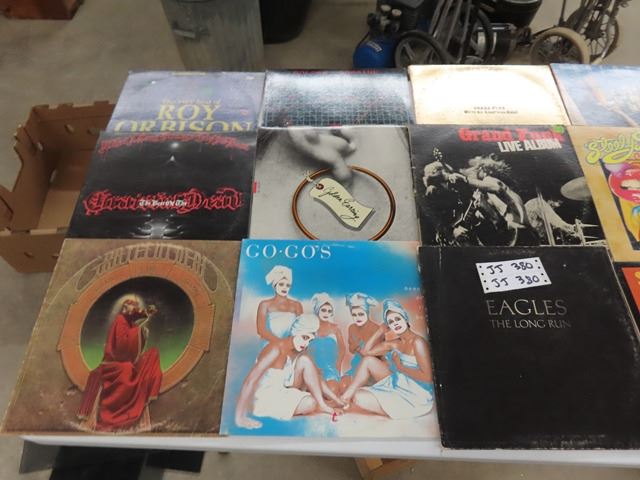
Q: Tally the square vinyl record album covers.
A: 12